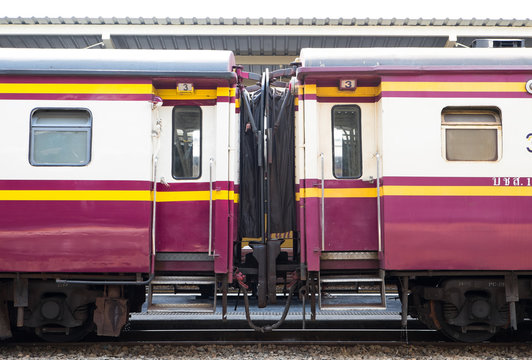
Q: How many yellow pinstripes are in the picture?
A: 4